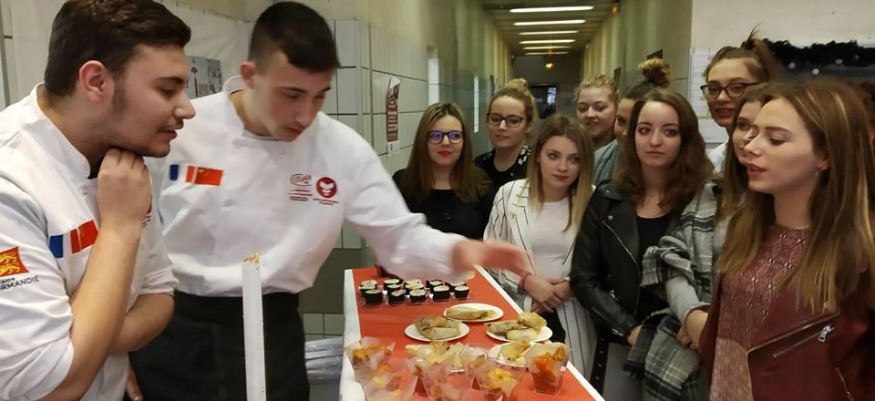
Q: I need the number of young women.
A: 9